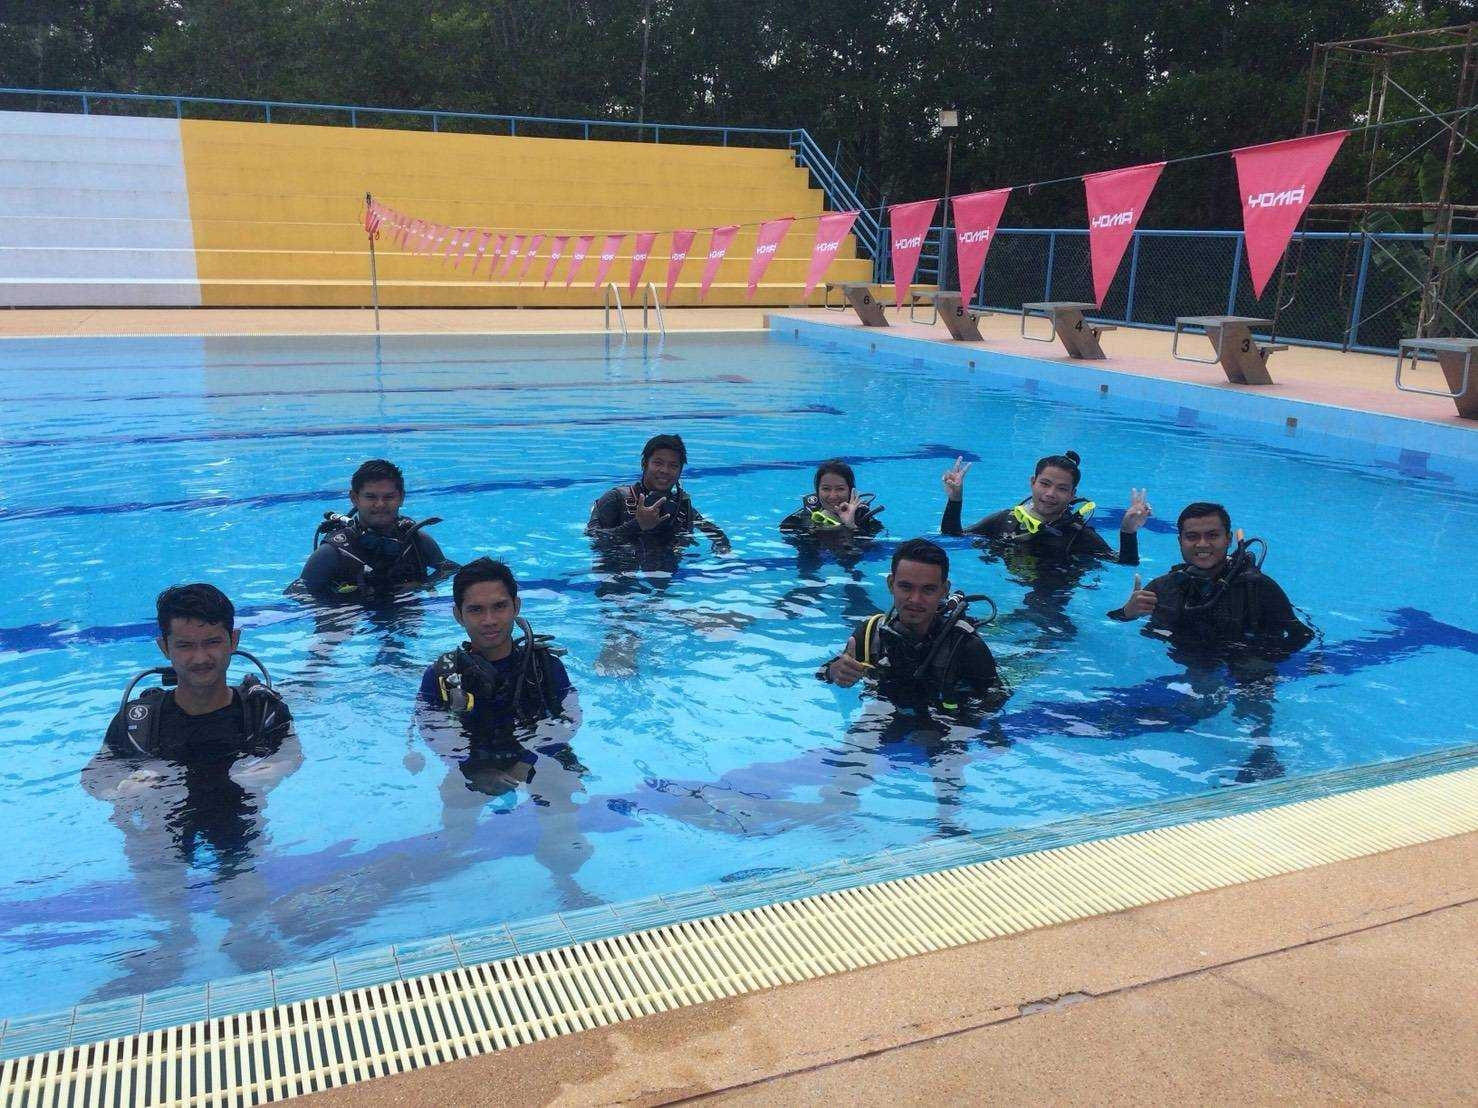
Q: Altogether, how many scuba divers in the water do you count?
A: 8